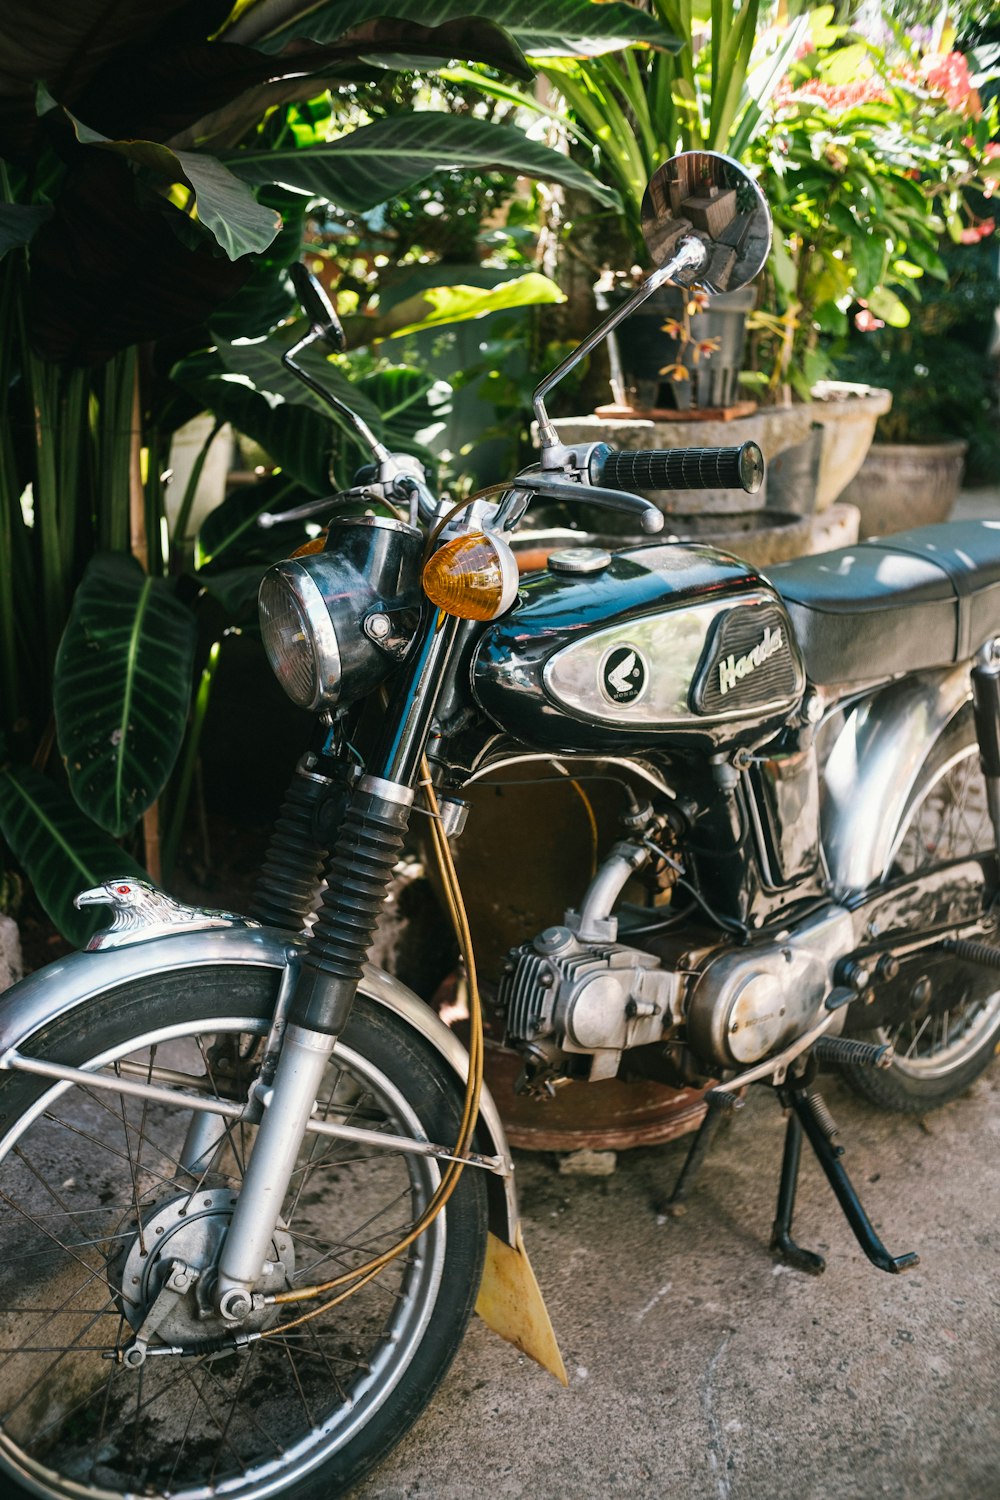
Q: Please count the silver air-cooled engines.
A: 1